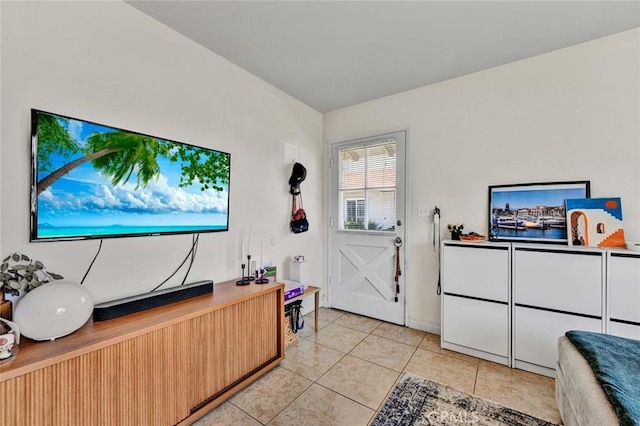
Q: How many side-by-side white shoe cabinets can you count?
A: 3